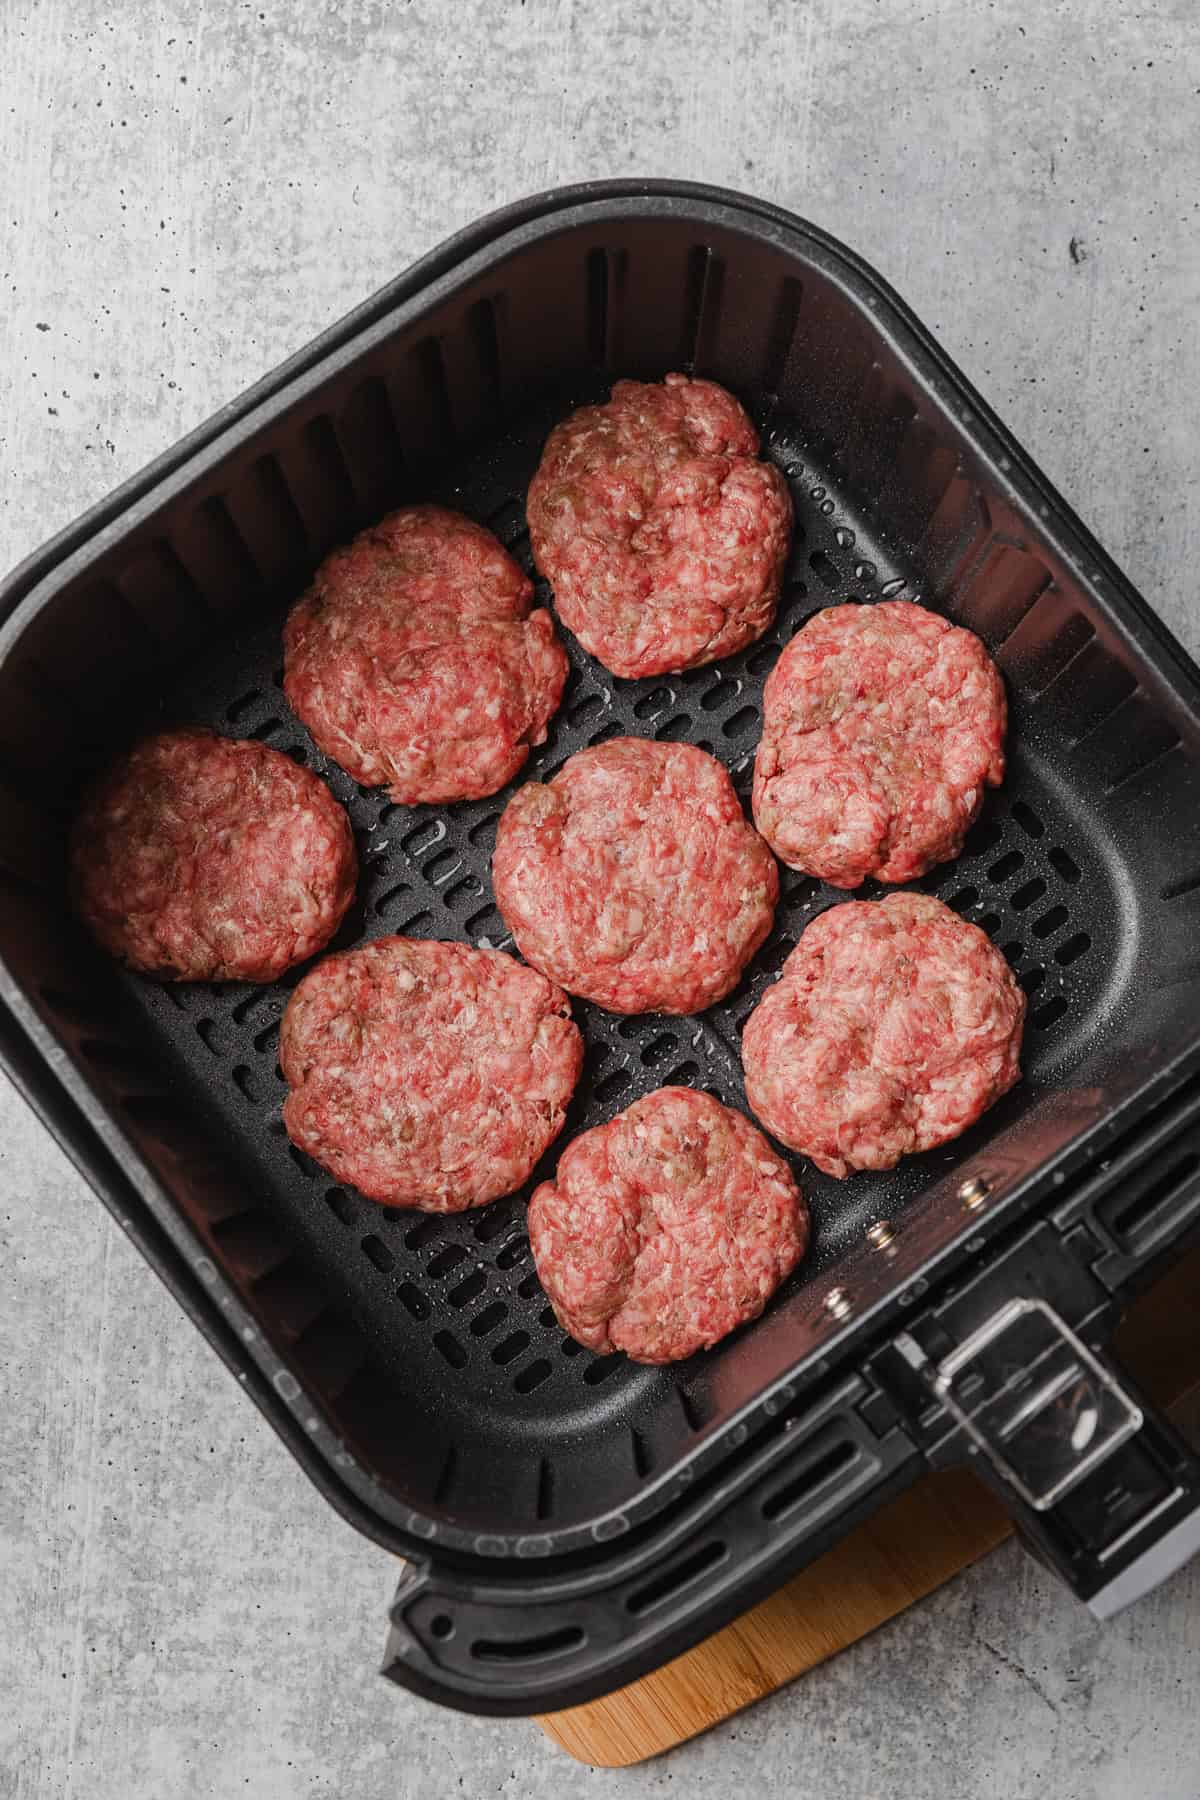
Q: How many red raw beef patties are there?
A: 8